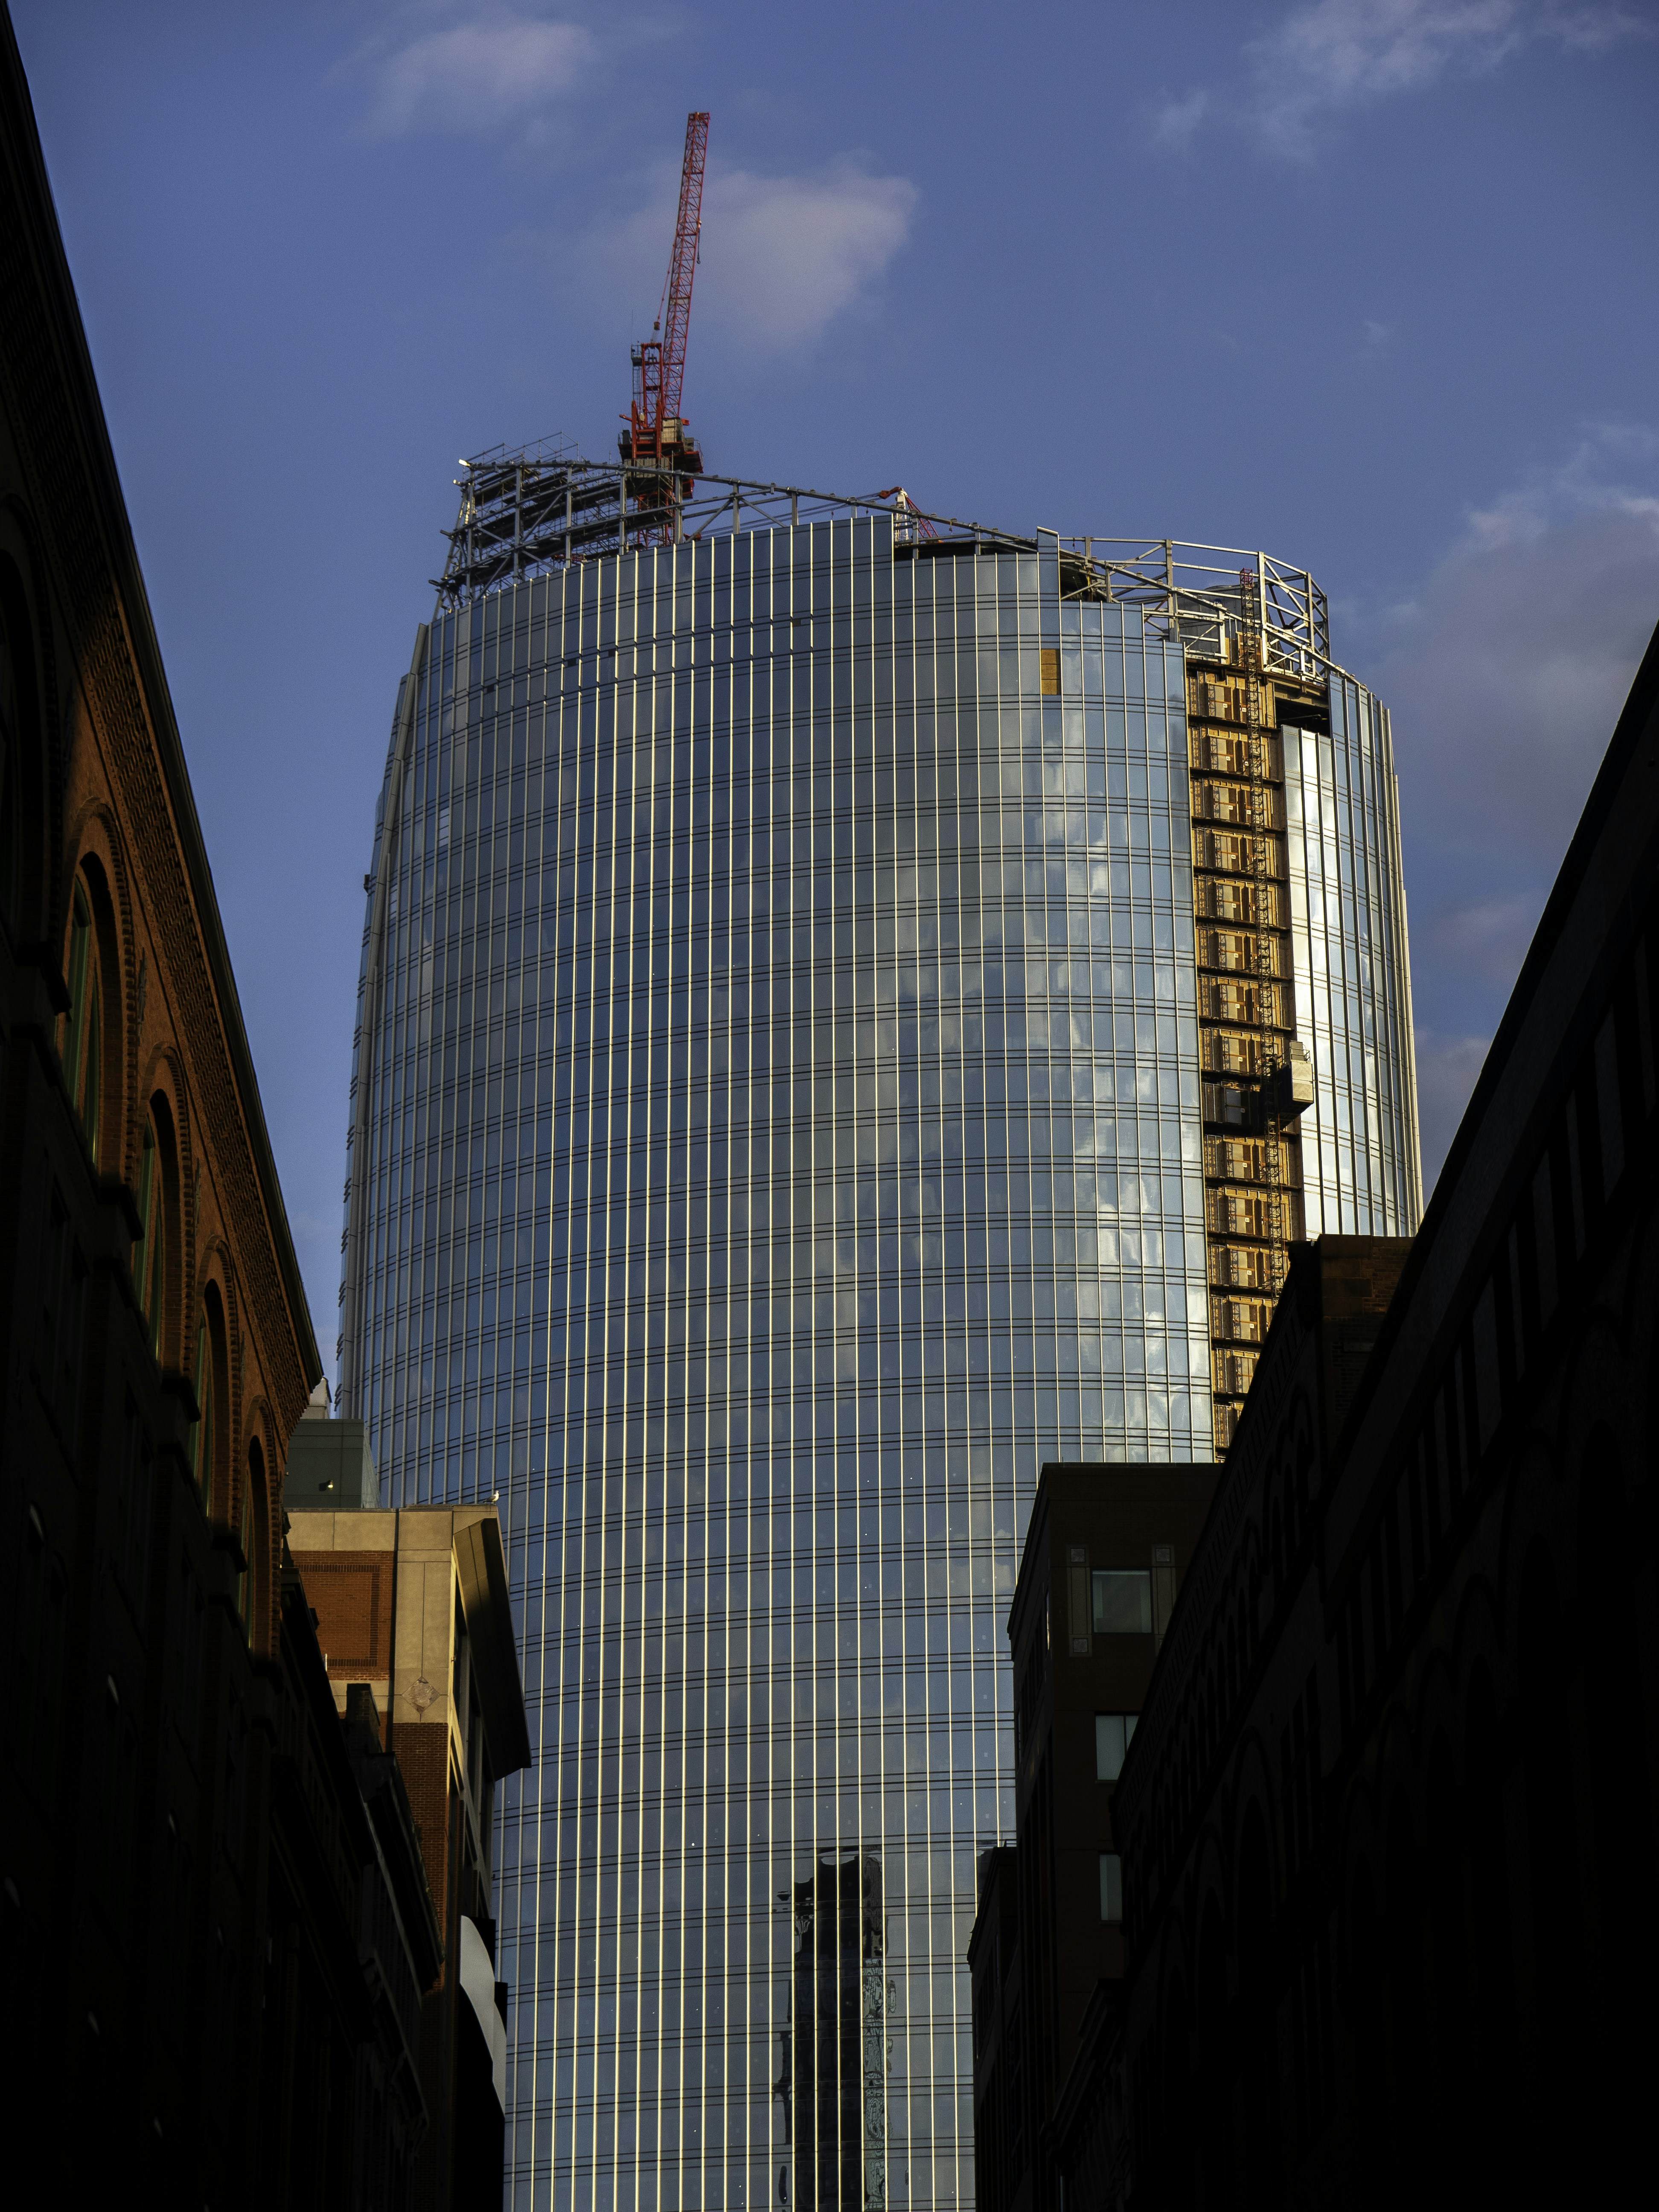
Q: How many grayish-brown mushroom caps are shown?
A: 0